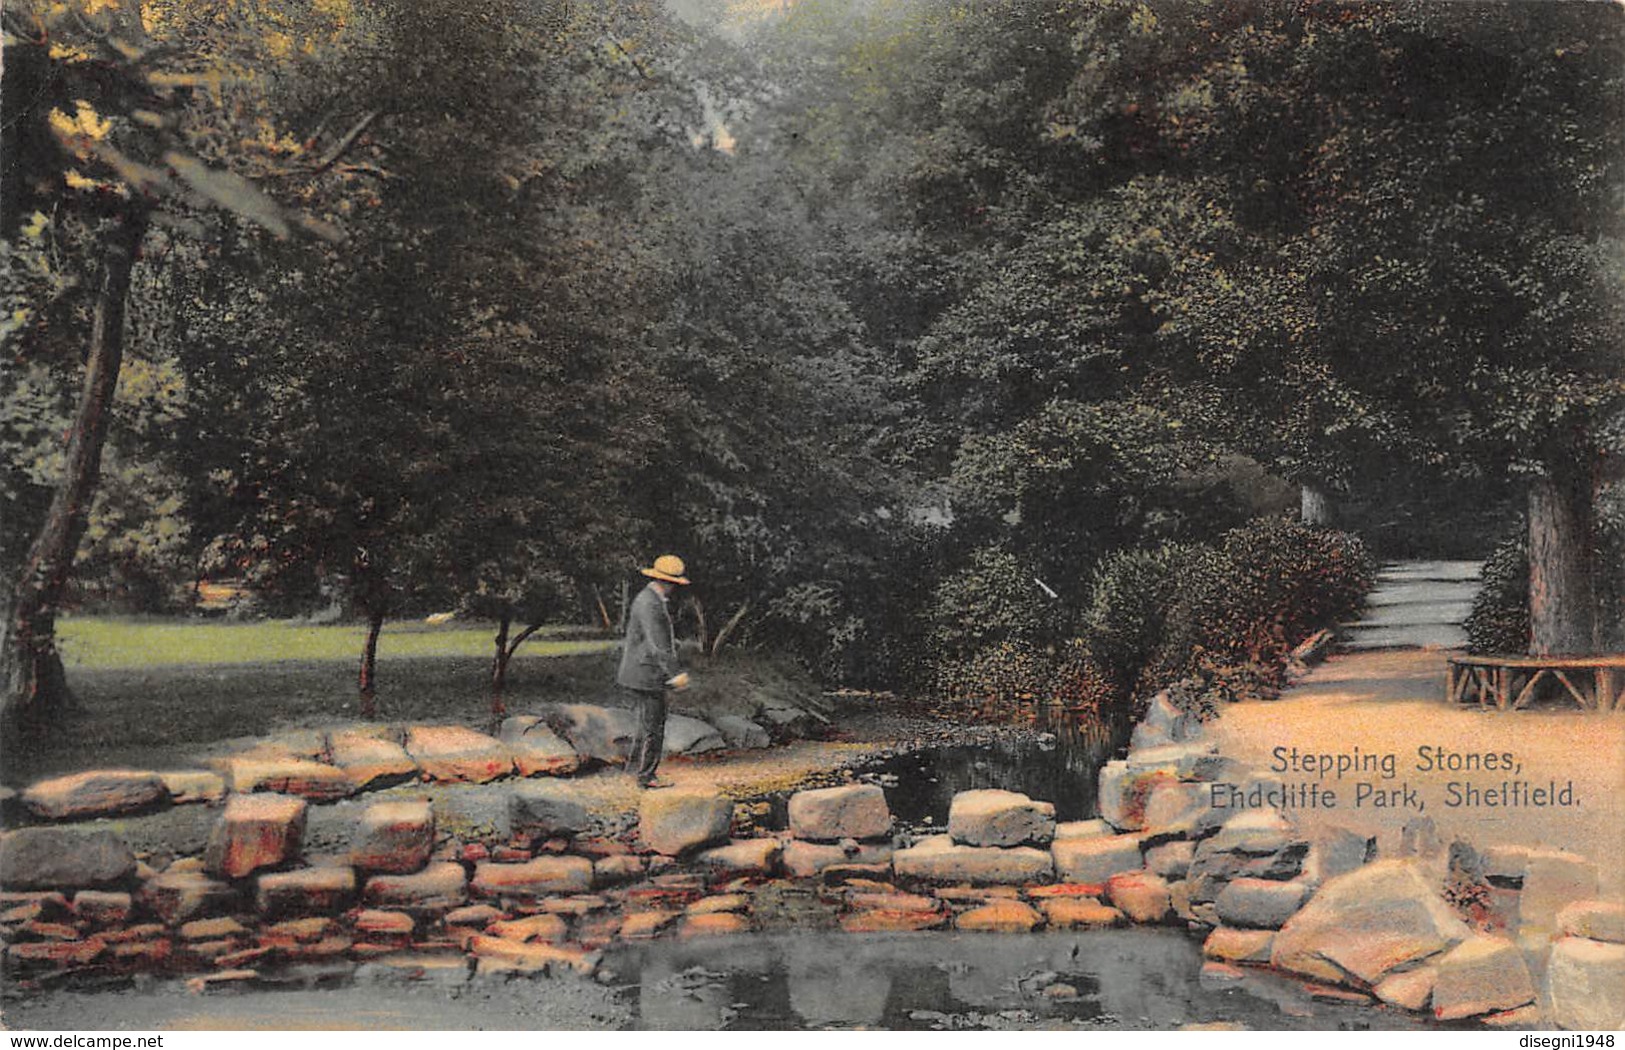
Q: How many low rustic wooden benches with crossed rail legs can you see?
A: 1